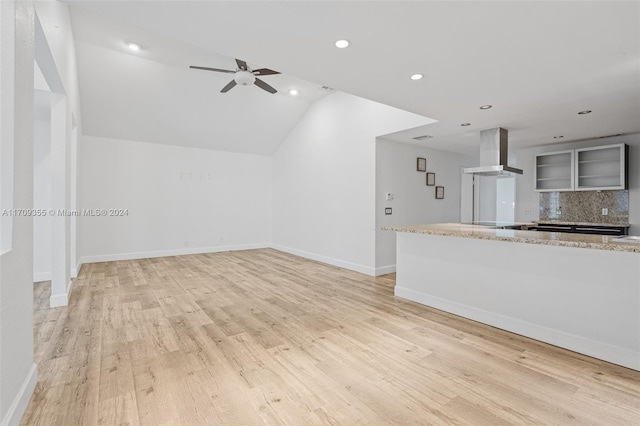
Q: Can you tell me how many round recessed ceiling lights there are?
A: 8